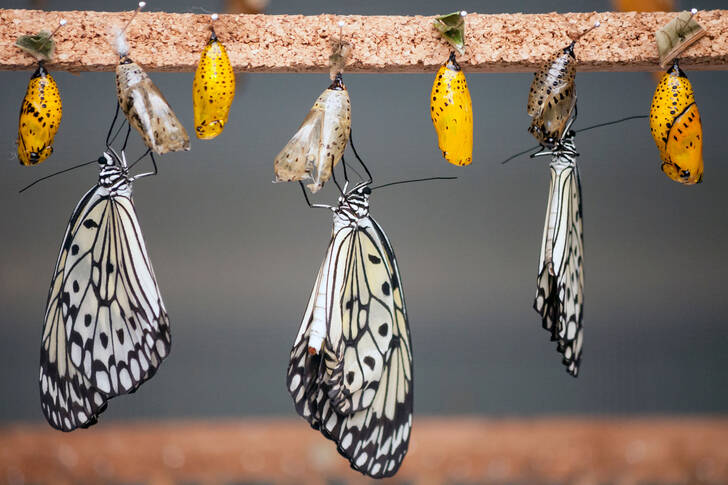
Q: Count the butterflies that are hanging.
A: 3